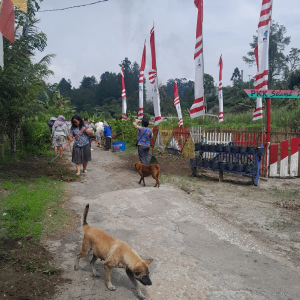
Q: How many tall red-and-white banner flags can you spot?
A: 8